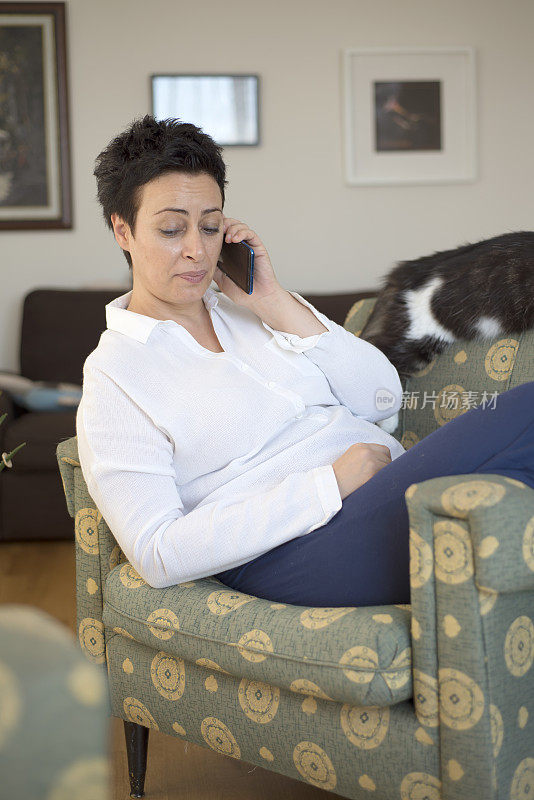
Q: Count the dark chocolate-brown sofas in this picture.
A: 1